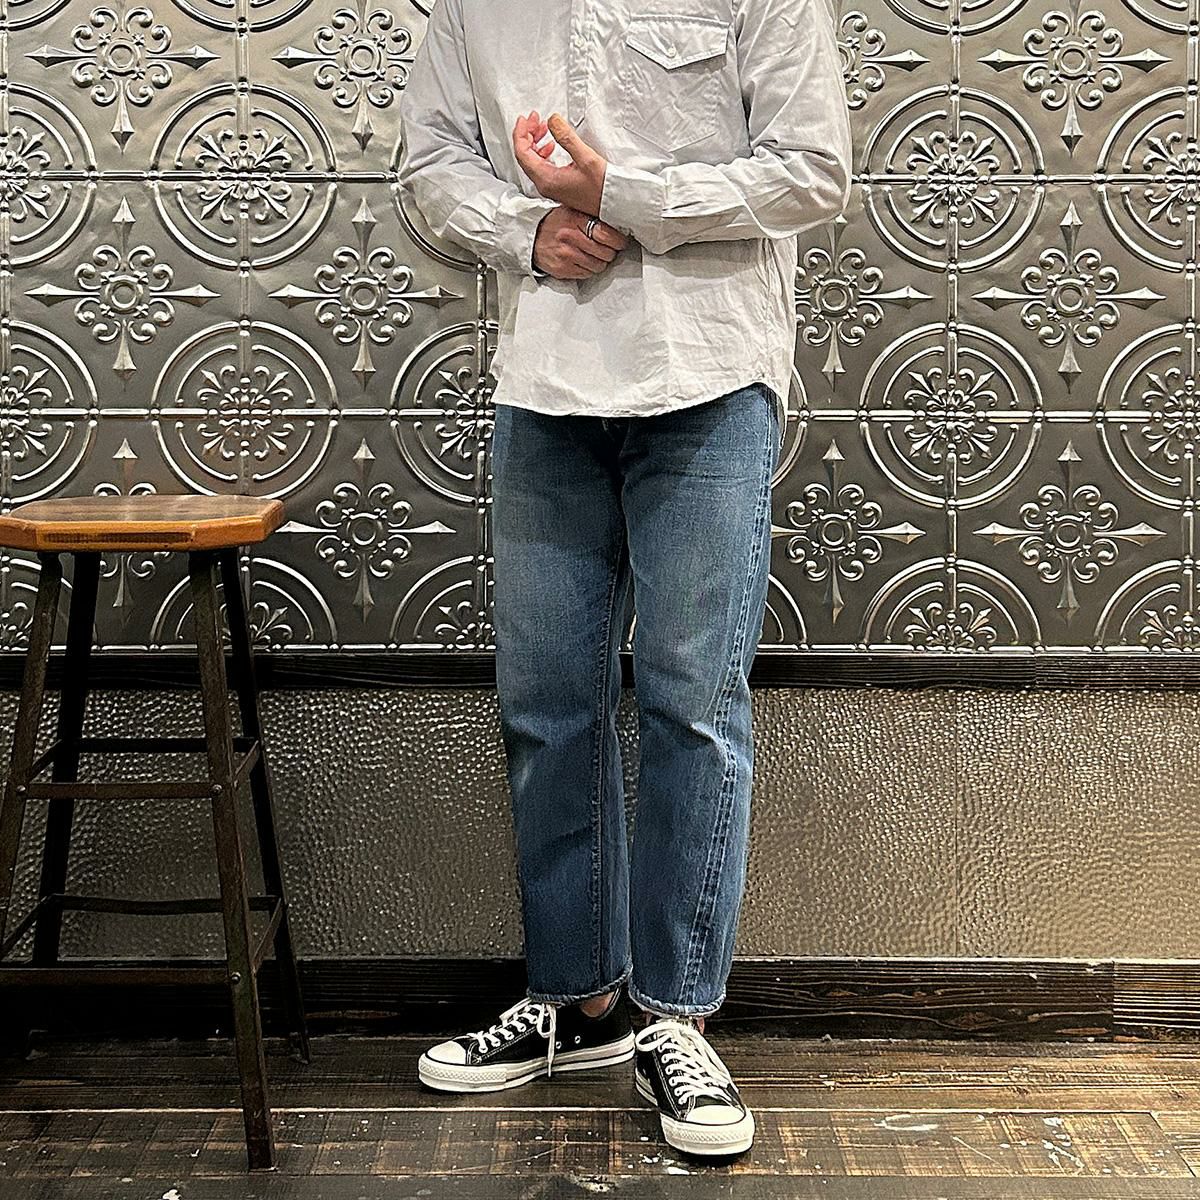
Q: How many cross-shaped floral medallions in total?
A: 12